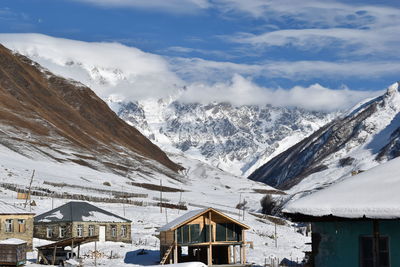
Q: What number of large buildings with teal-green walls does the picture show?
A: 1